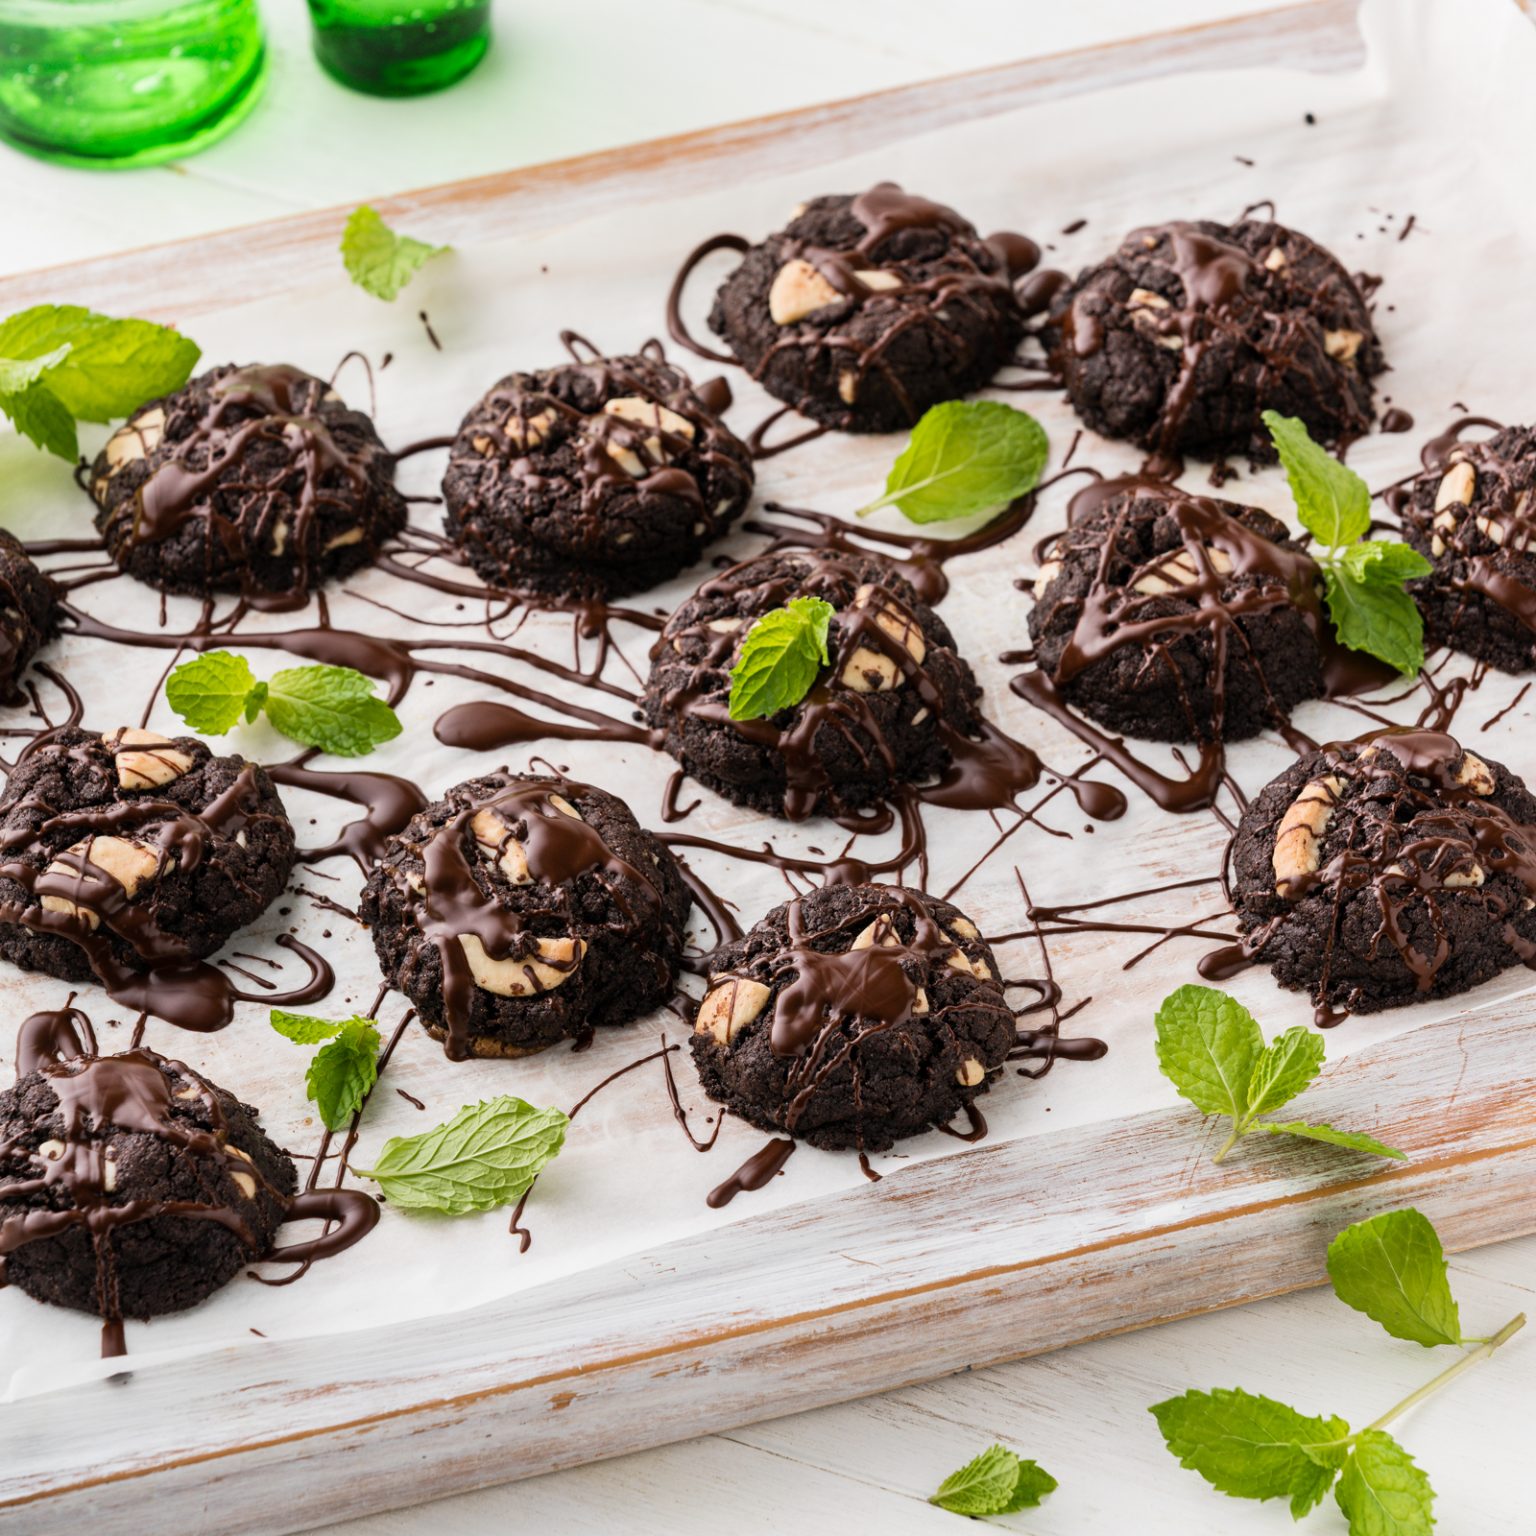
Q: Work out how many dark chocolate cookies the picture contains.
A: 13